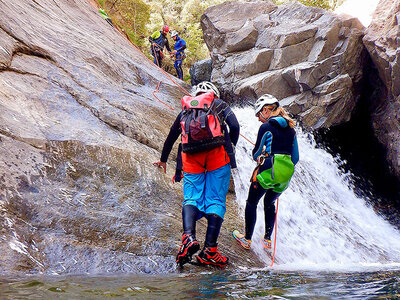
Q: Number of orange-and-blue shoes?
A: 2